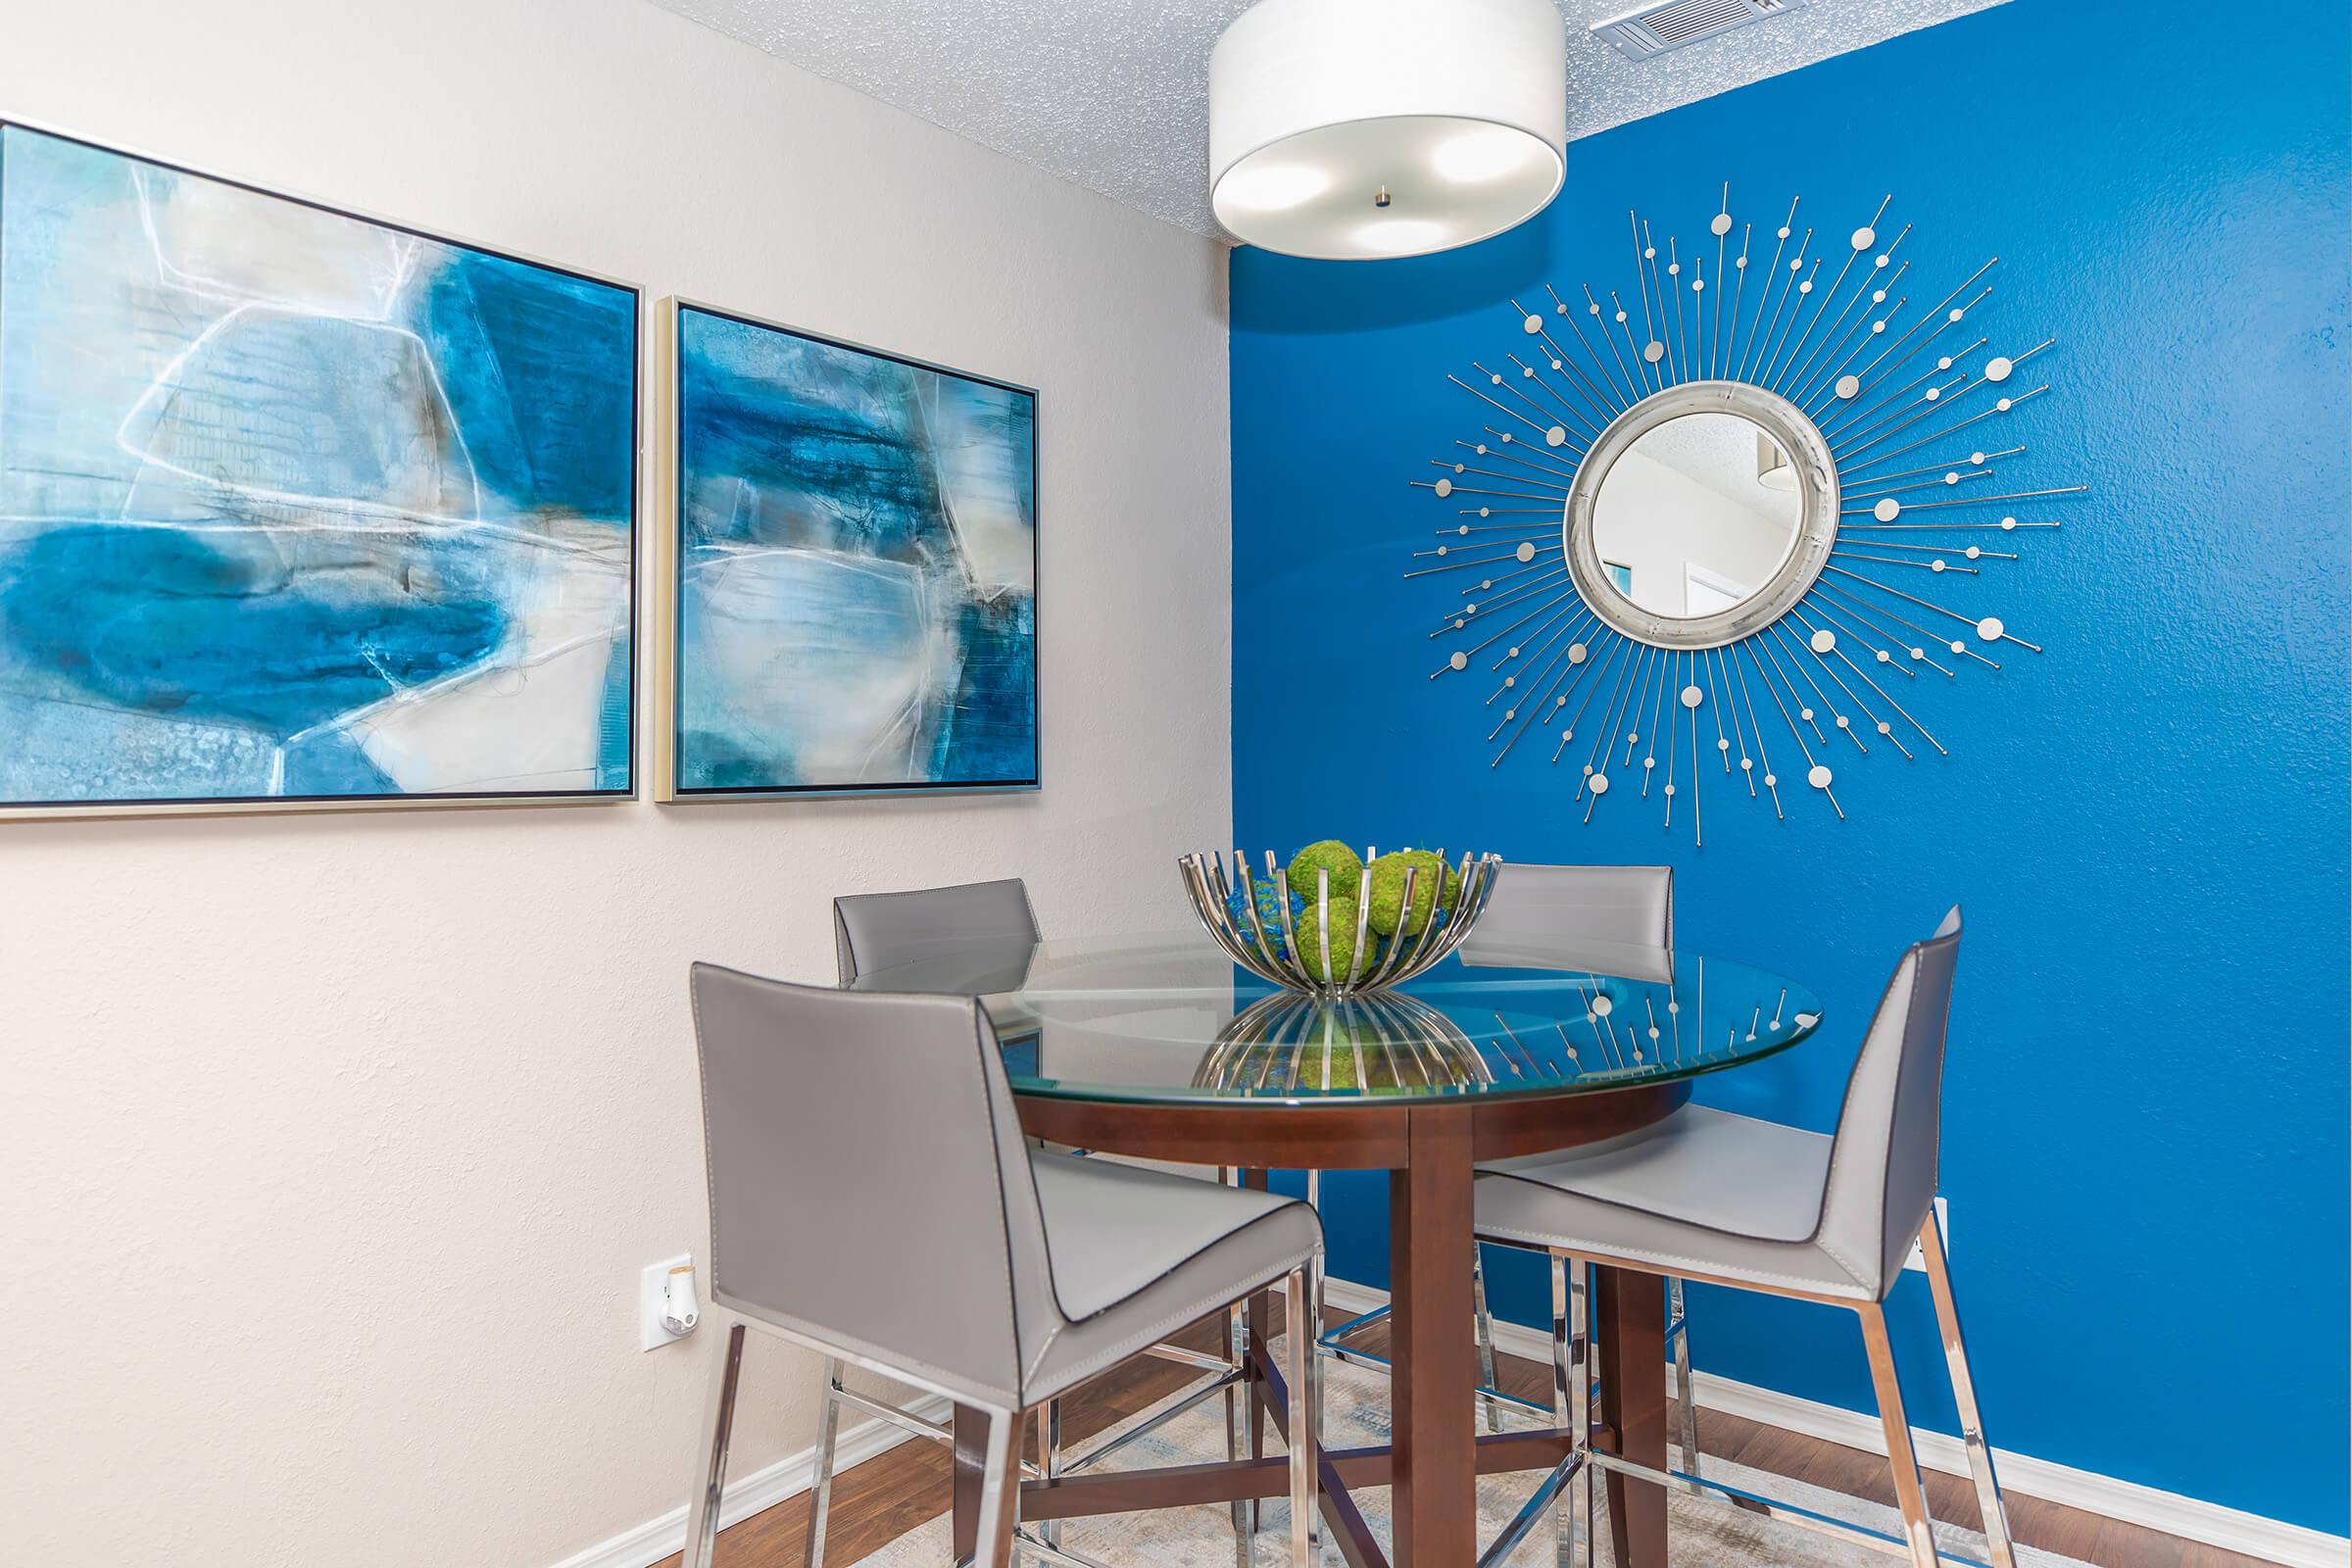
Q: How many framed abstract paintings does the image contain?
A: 2